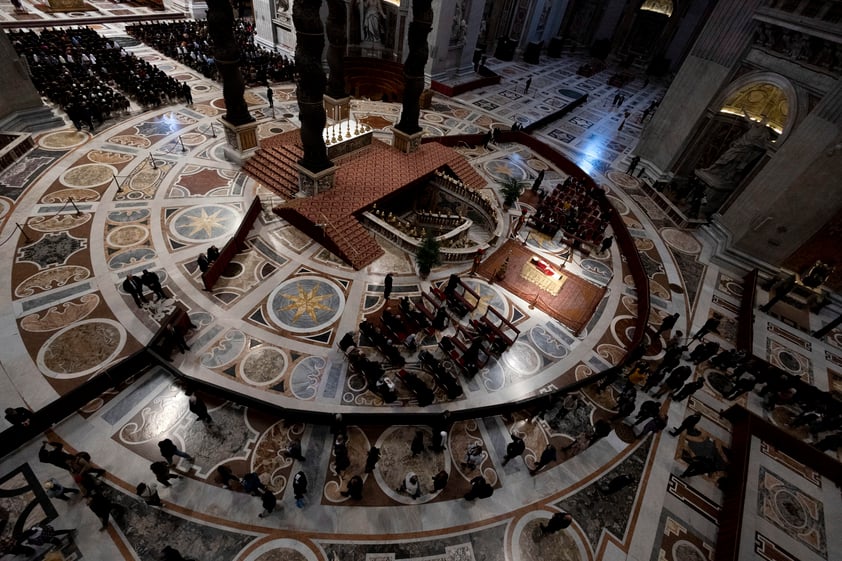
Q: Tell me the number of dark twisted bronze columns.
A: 4